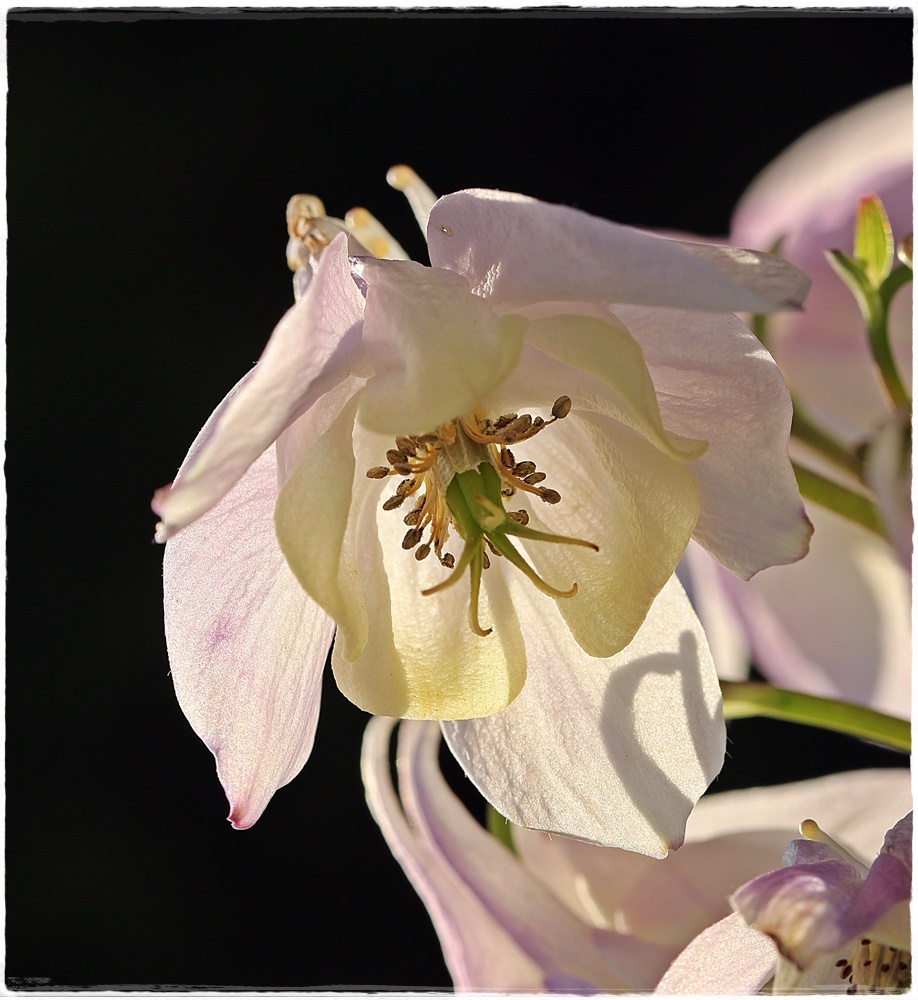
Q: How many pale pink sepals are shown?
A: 5